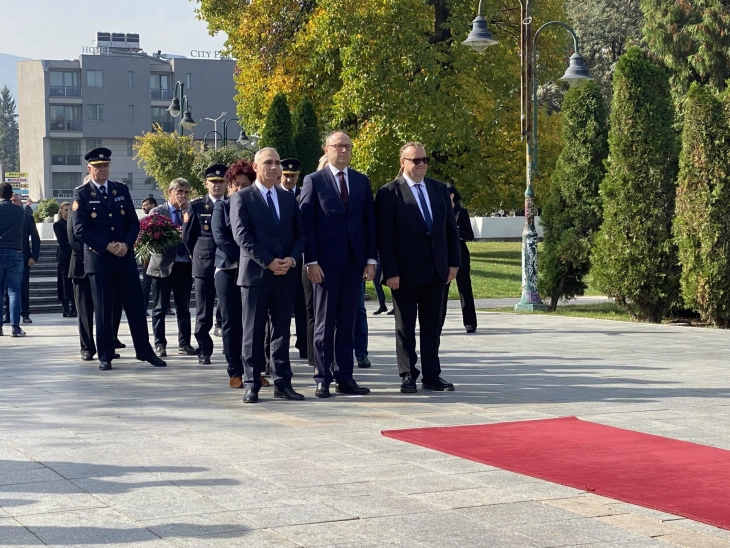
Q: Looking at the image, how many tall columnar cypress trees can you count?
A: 5